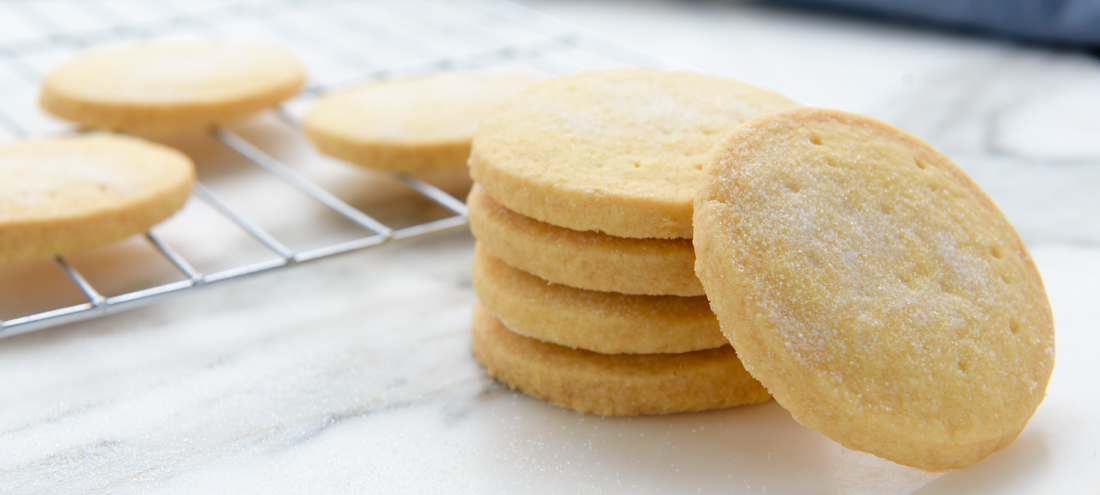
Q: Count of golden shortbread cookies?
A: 8